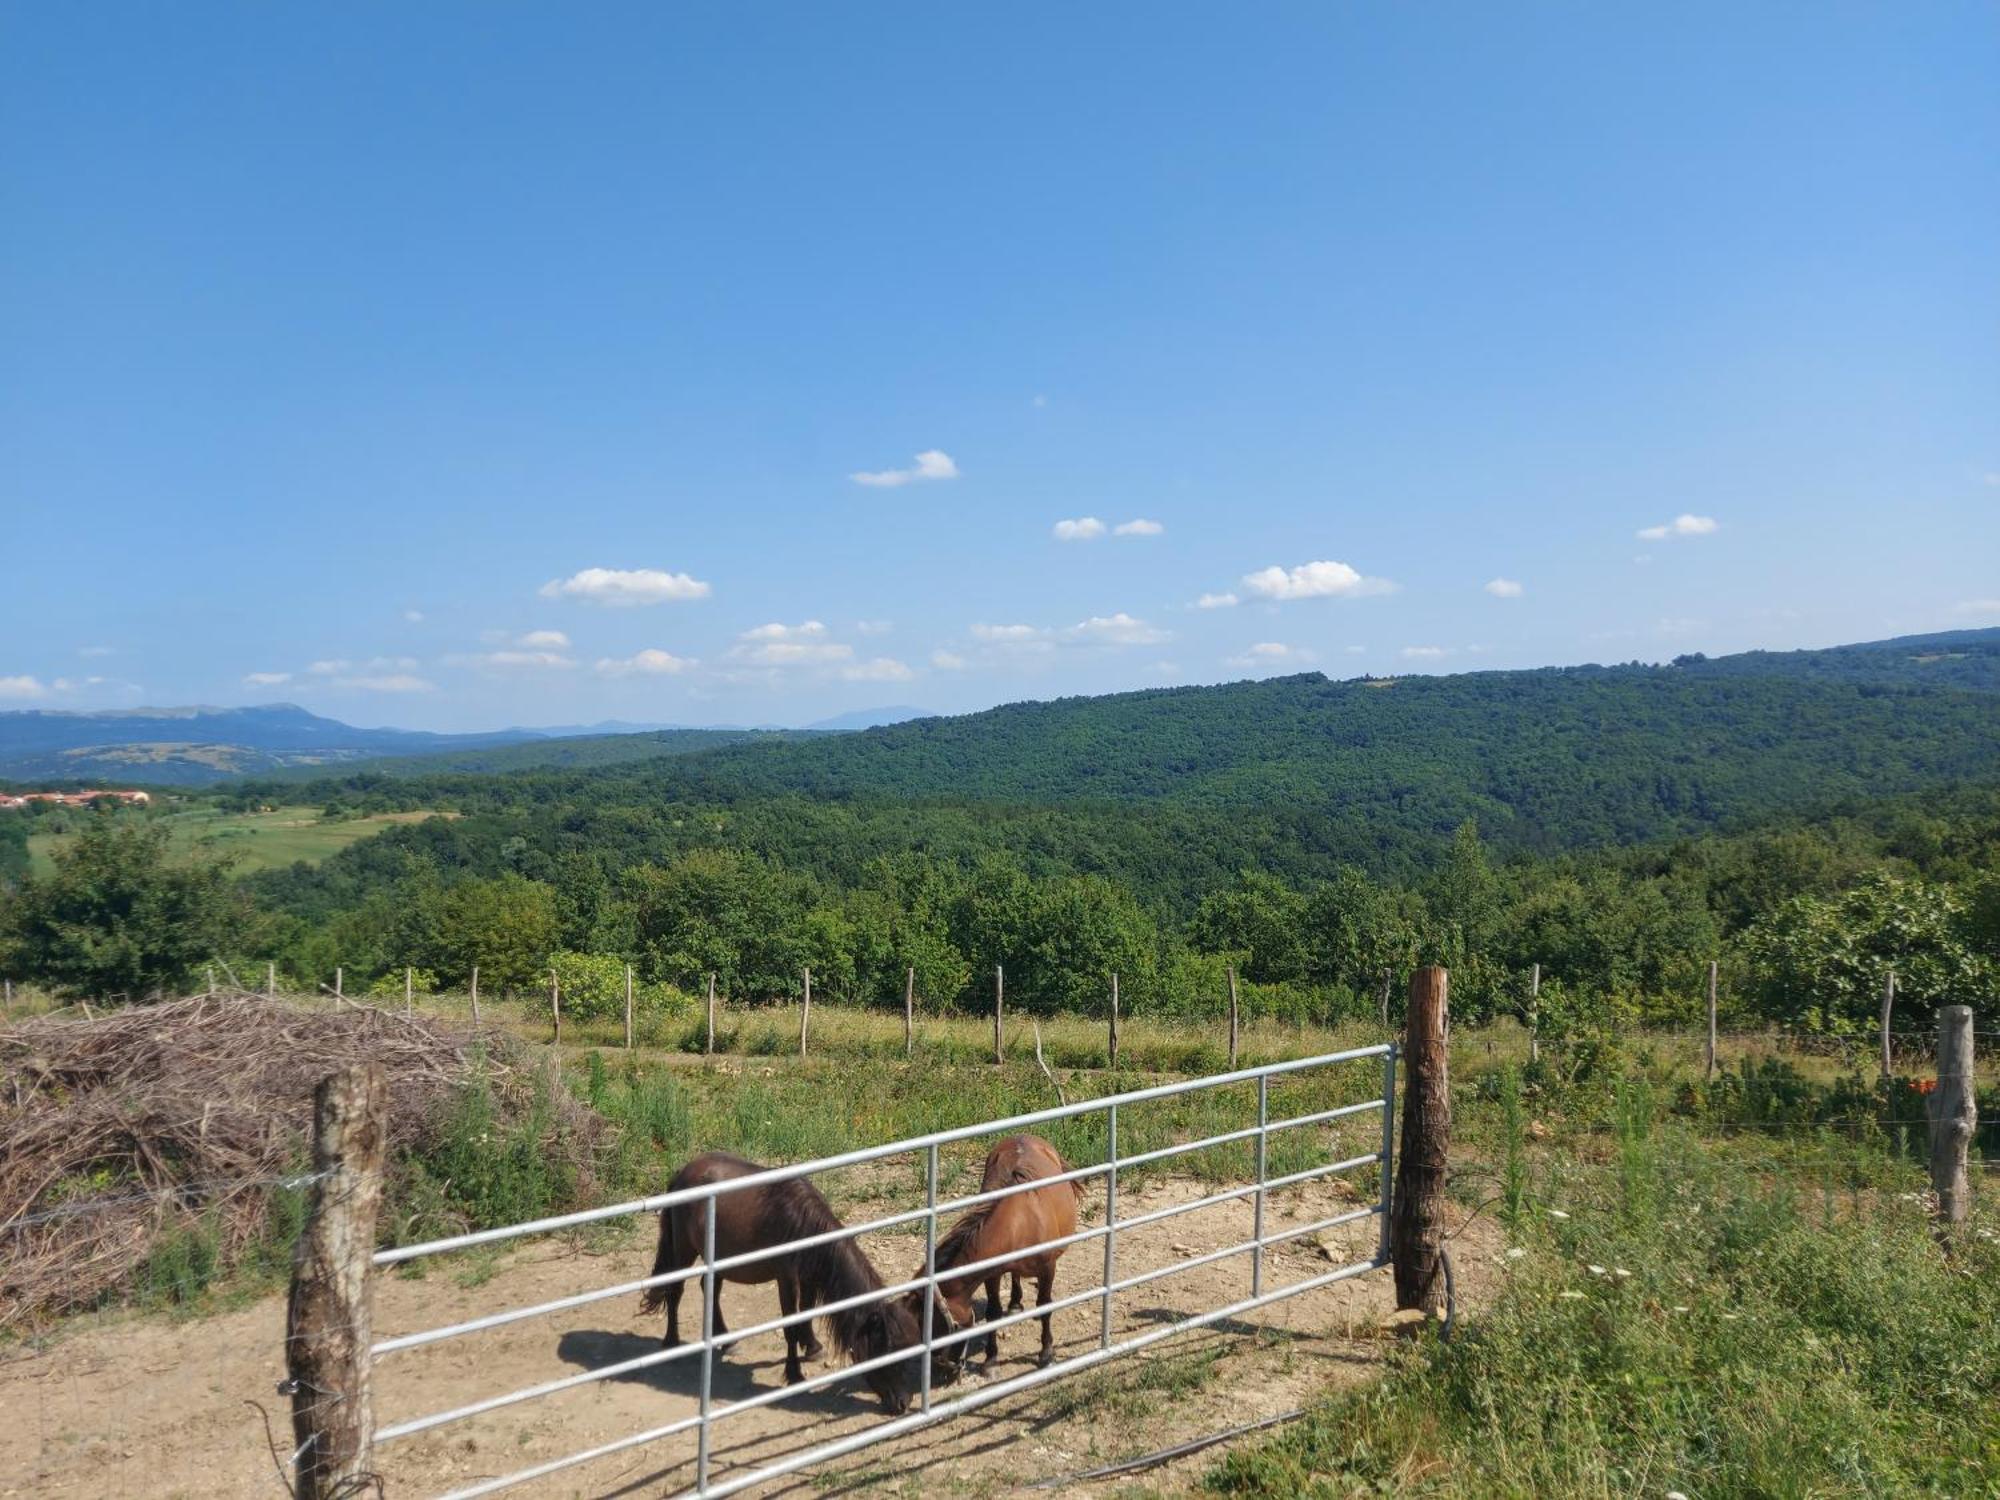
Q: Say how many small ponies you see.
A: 2